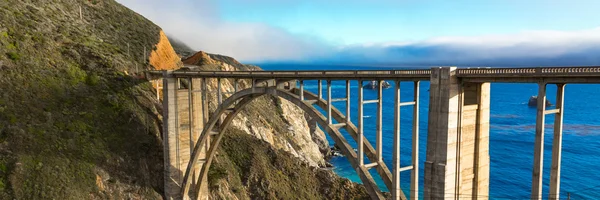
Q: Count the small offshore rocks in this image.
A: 2